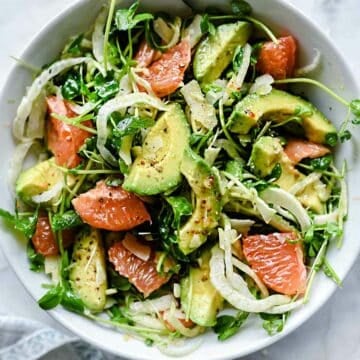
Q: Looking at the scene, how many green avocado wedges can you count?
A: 8